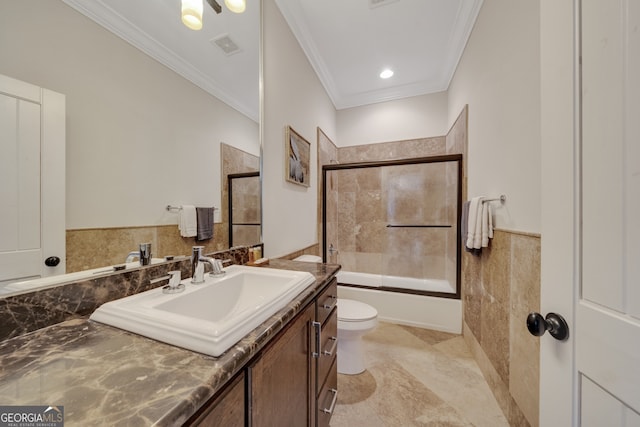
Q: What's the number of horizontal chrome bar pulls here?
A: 3